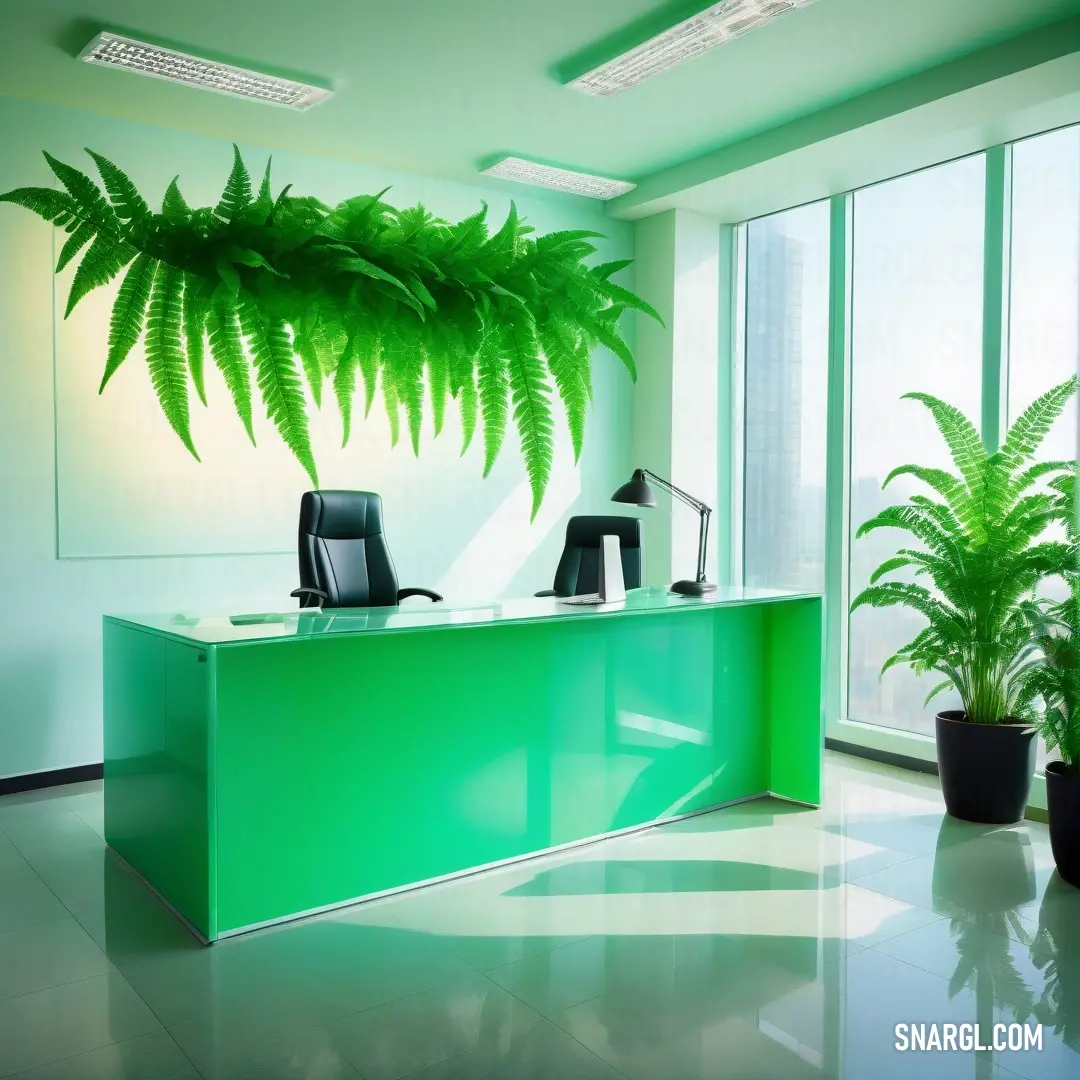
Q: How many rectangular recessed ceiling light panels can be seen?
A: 3